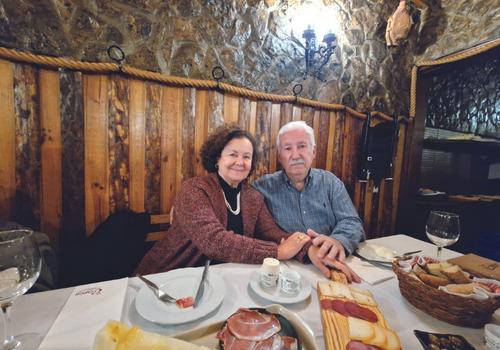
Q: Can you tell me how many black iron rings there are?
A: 3